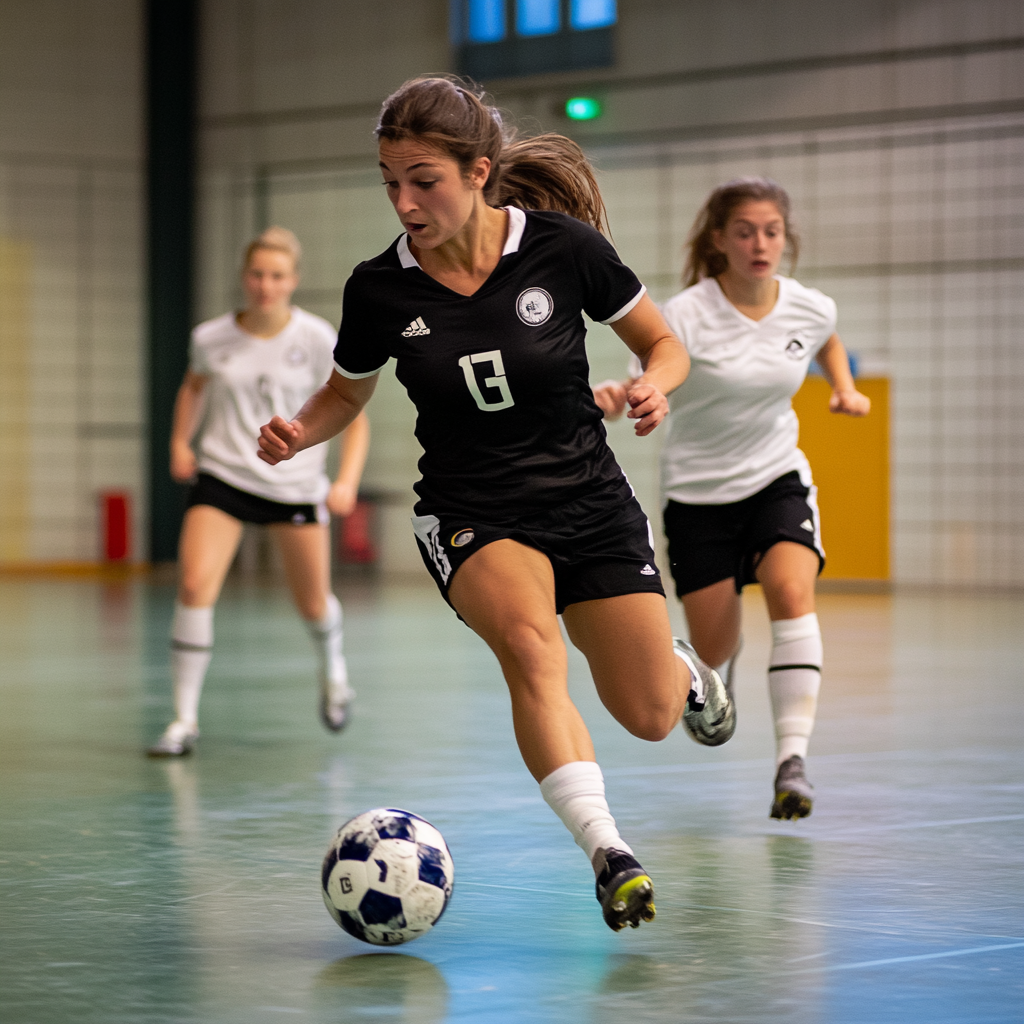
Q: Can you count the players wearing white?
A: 2